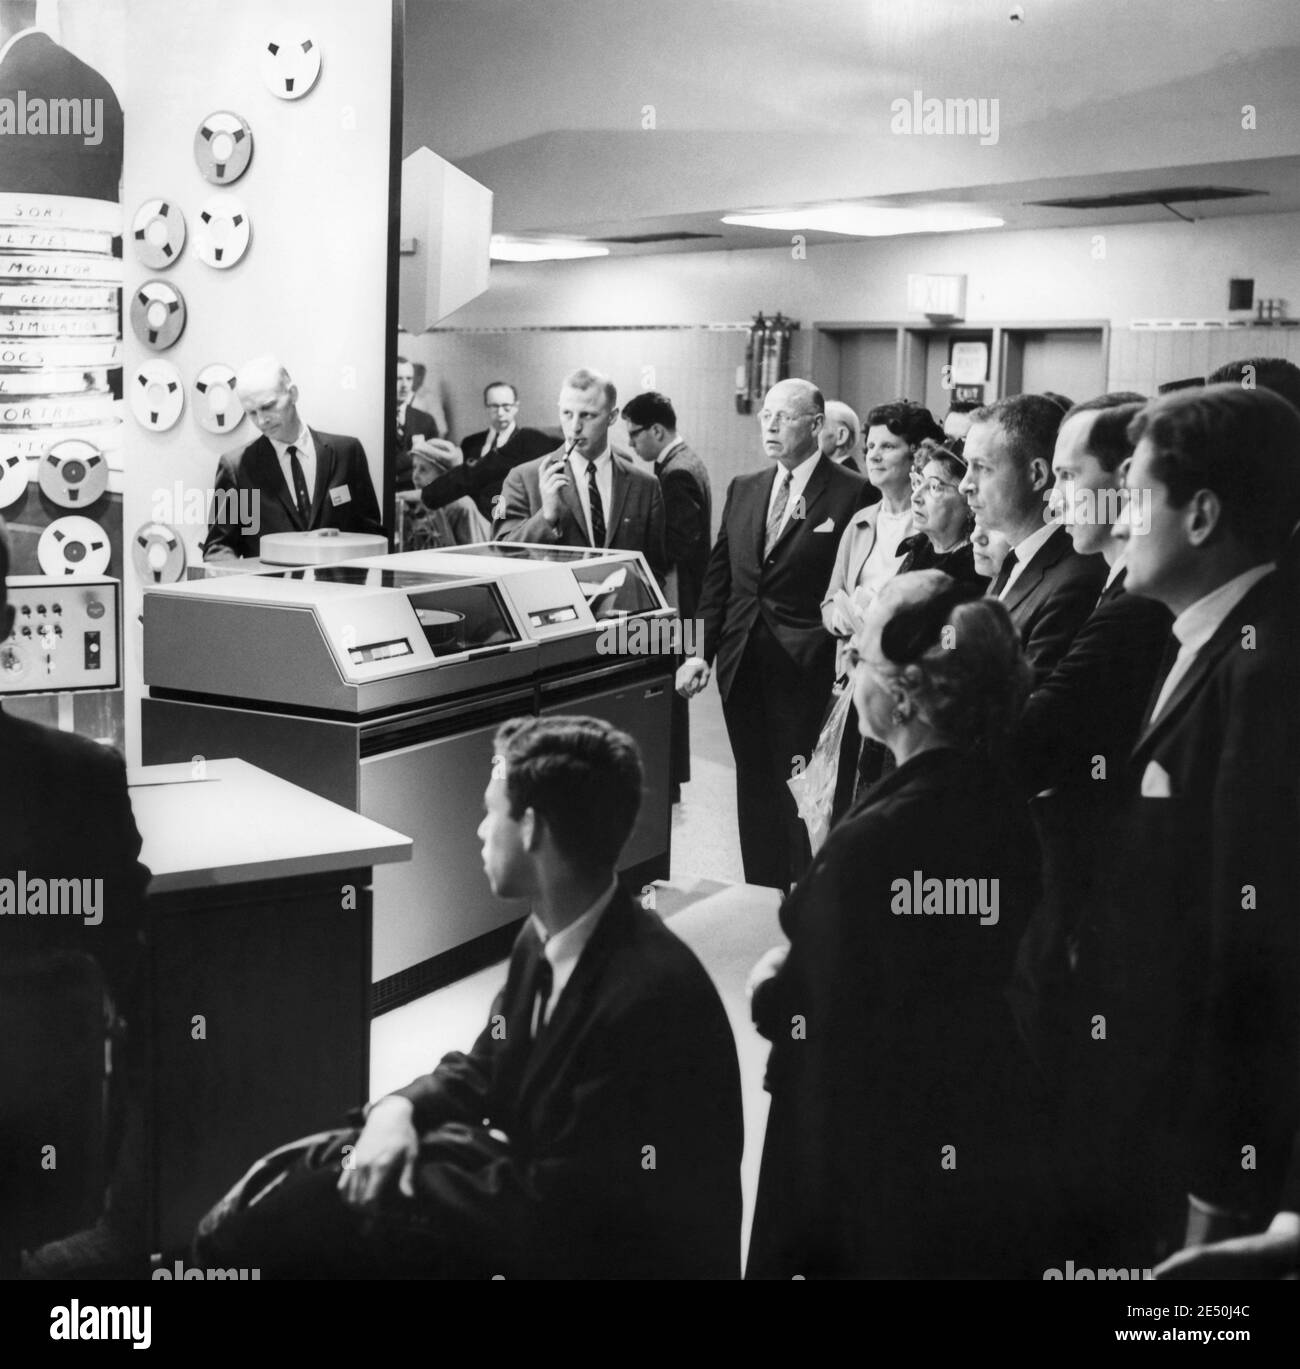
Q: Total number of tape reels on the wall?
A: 11